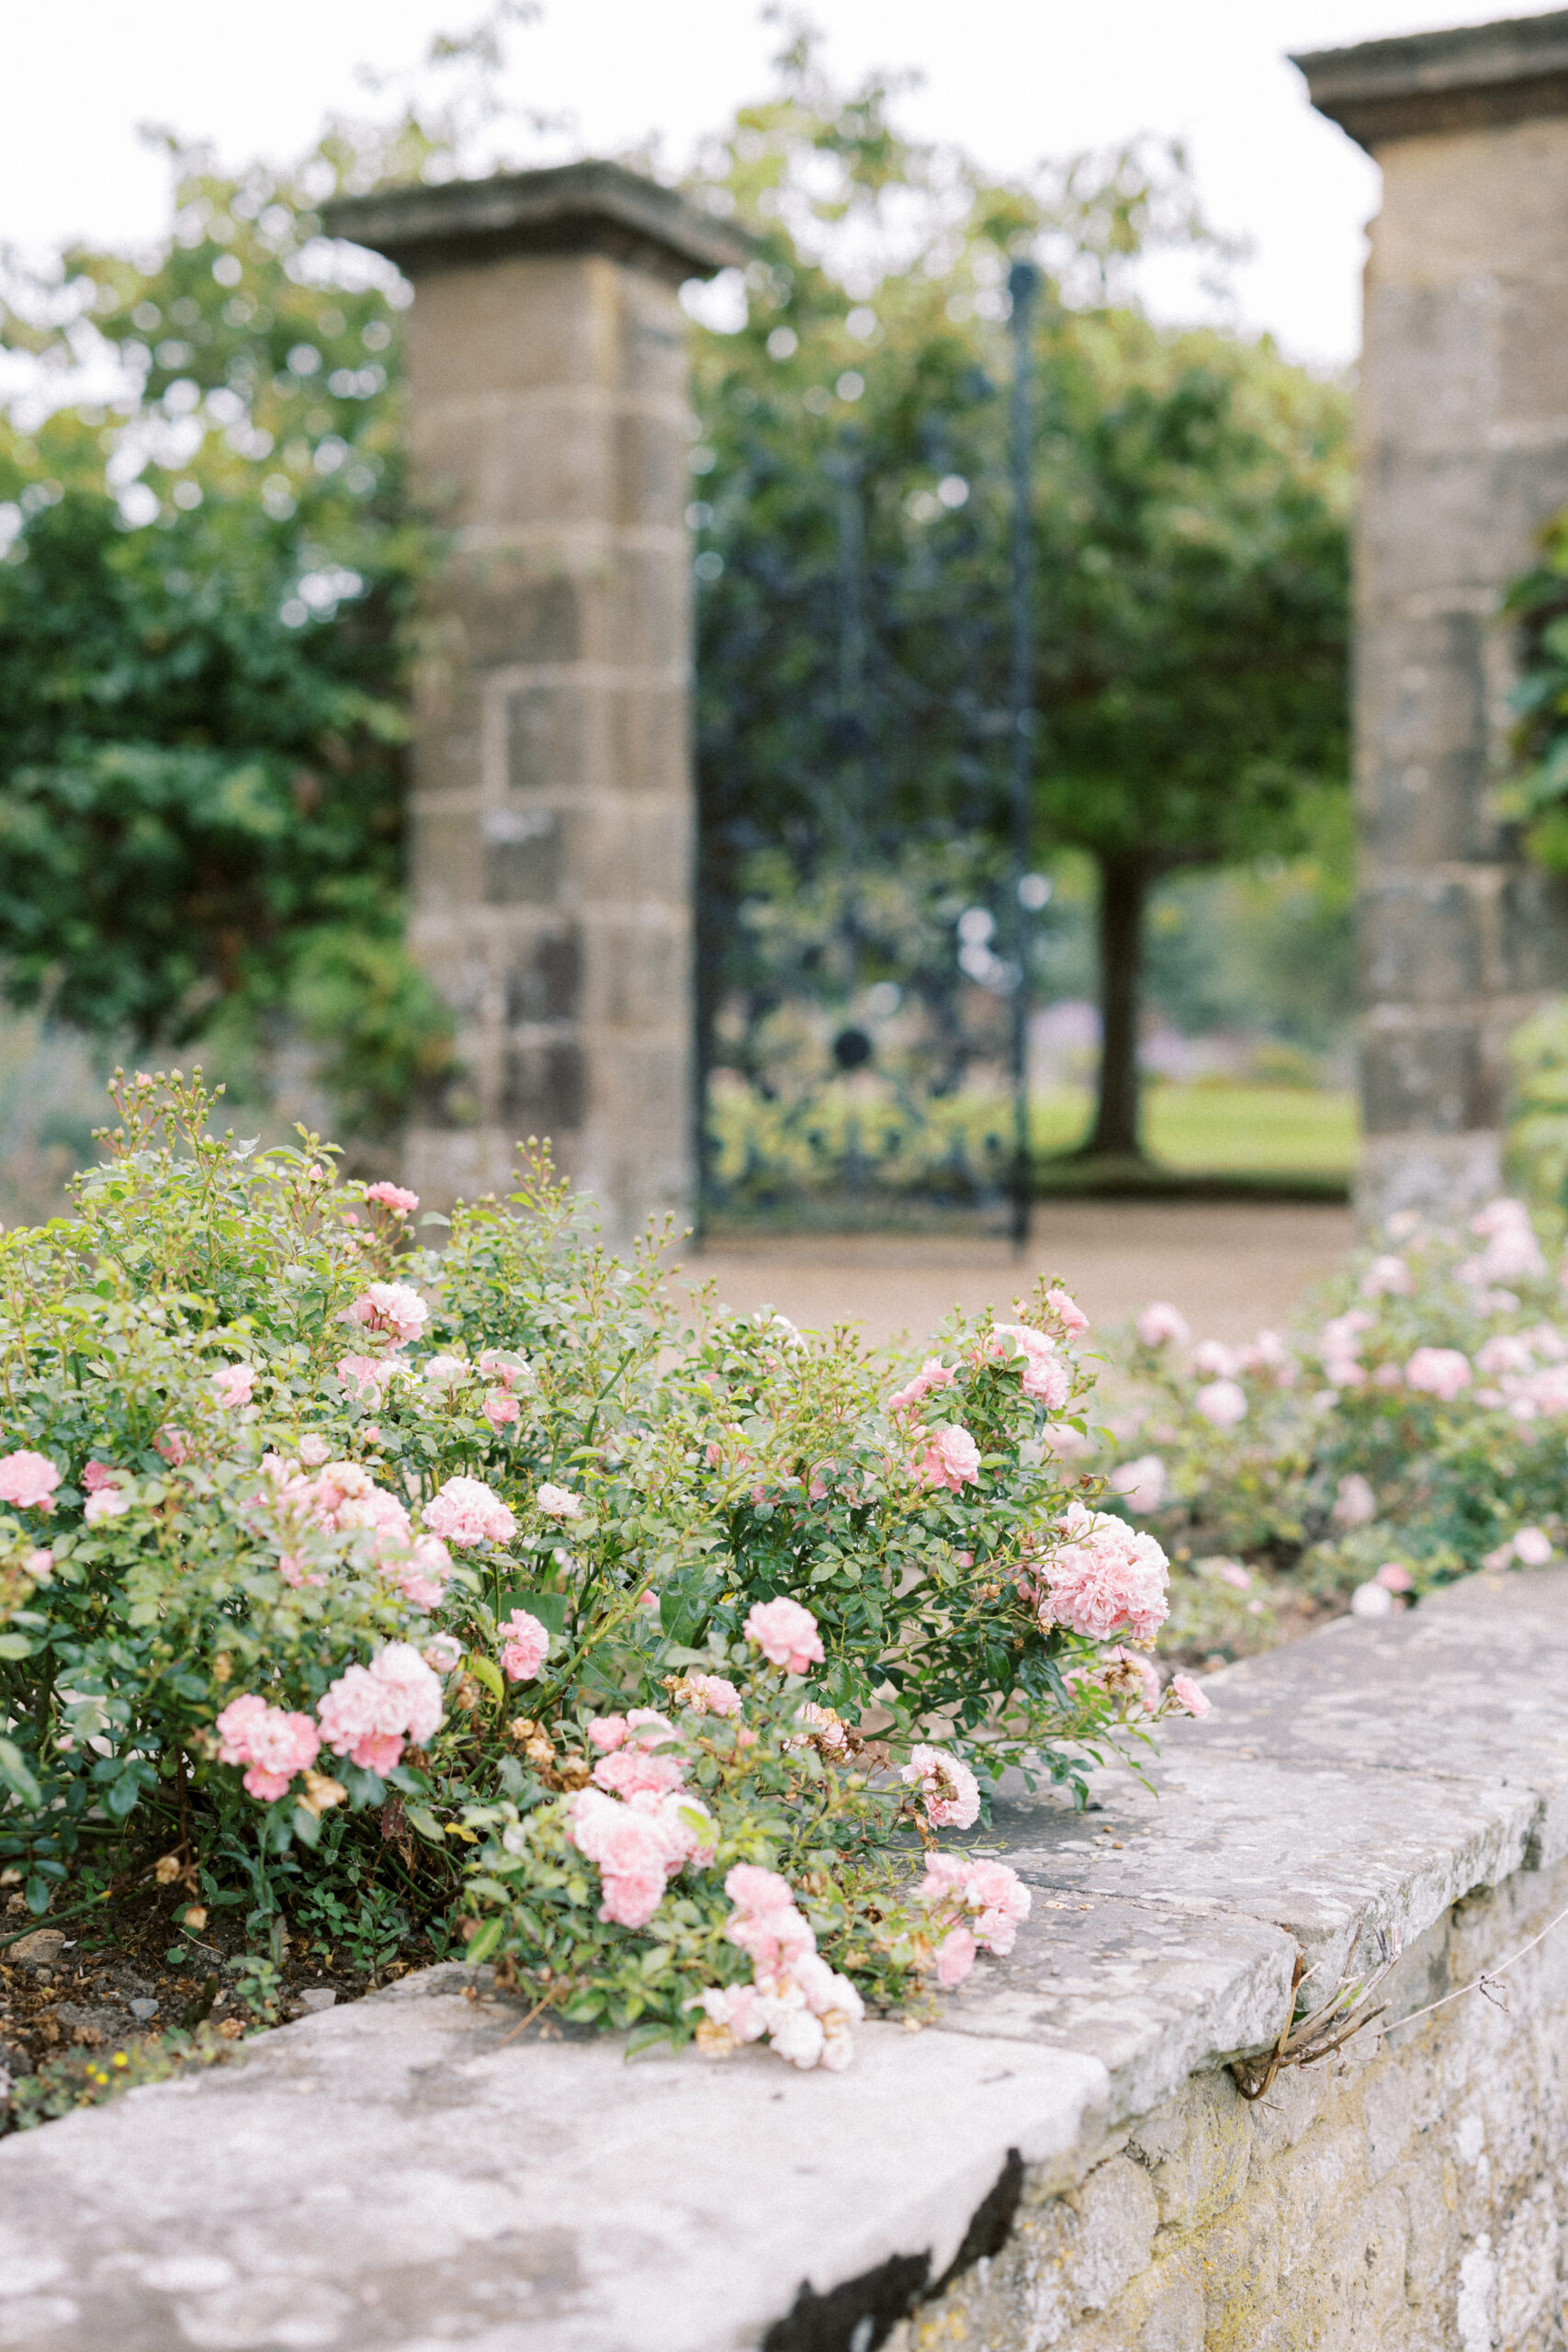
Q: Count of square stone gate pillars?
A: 2